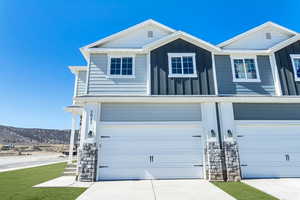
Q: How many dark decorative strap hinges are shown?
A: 6